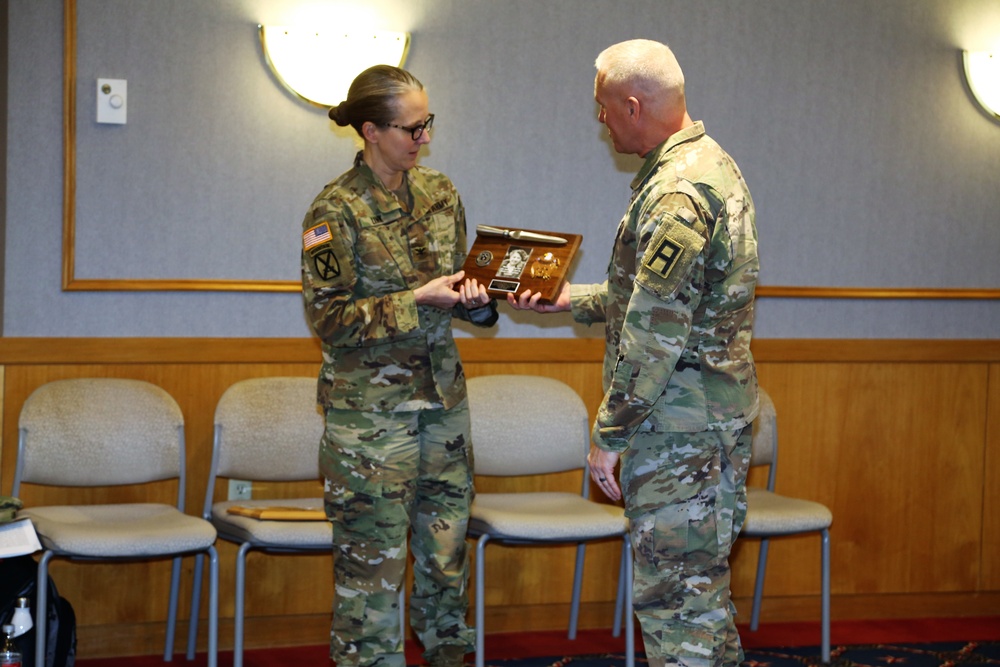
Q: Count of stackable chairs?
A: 4